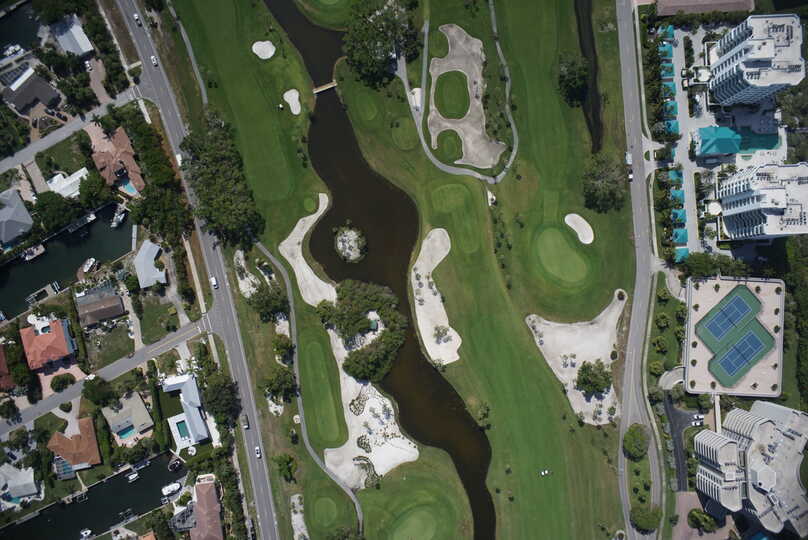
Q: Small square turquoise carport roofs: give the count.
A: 11